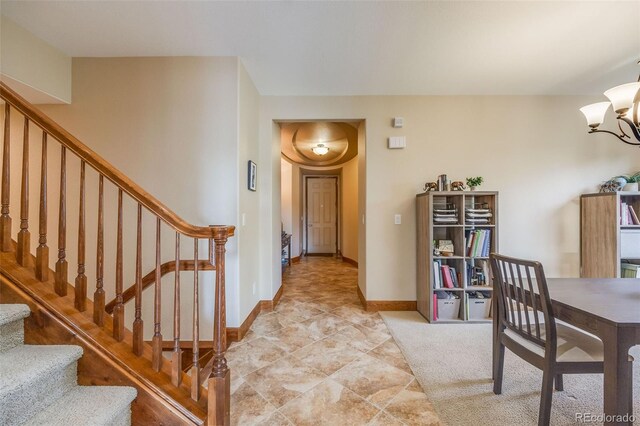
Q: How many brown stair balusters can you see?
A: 11